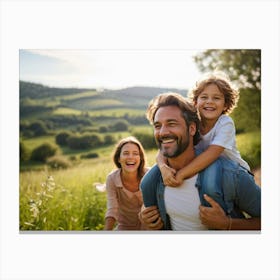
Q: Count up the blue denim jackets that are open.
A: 1